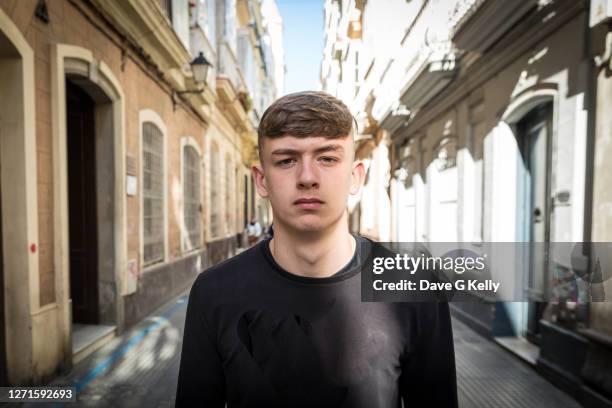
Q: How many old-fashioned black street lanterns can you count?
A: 1